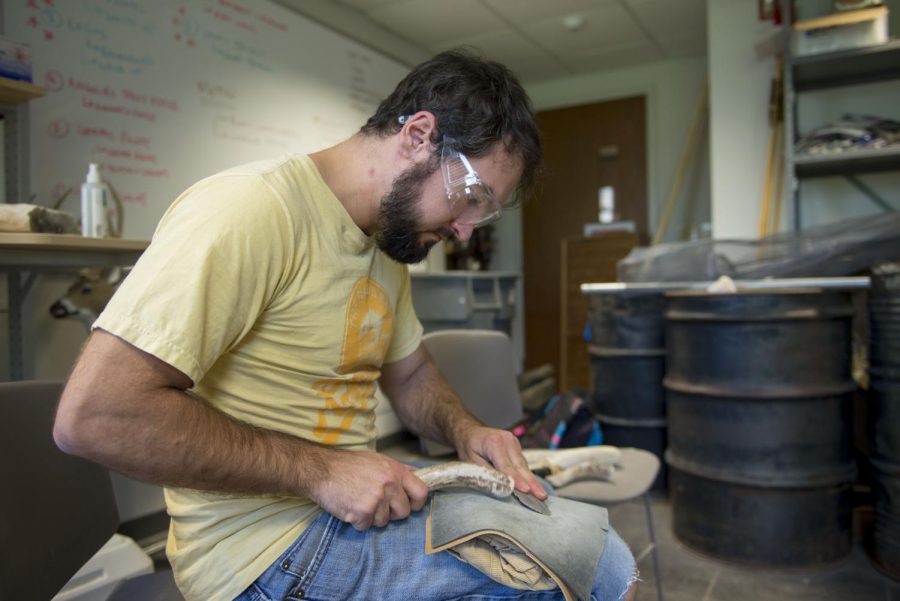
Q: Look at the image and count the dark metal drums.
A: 3